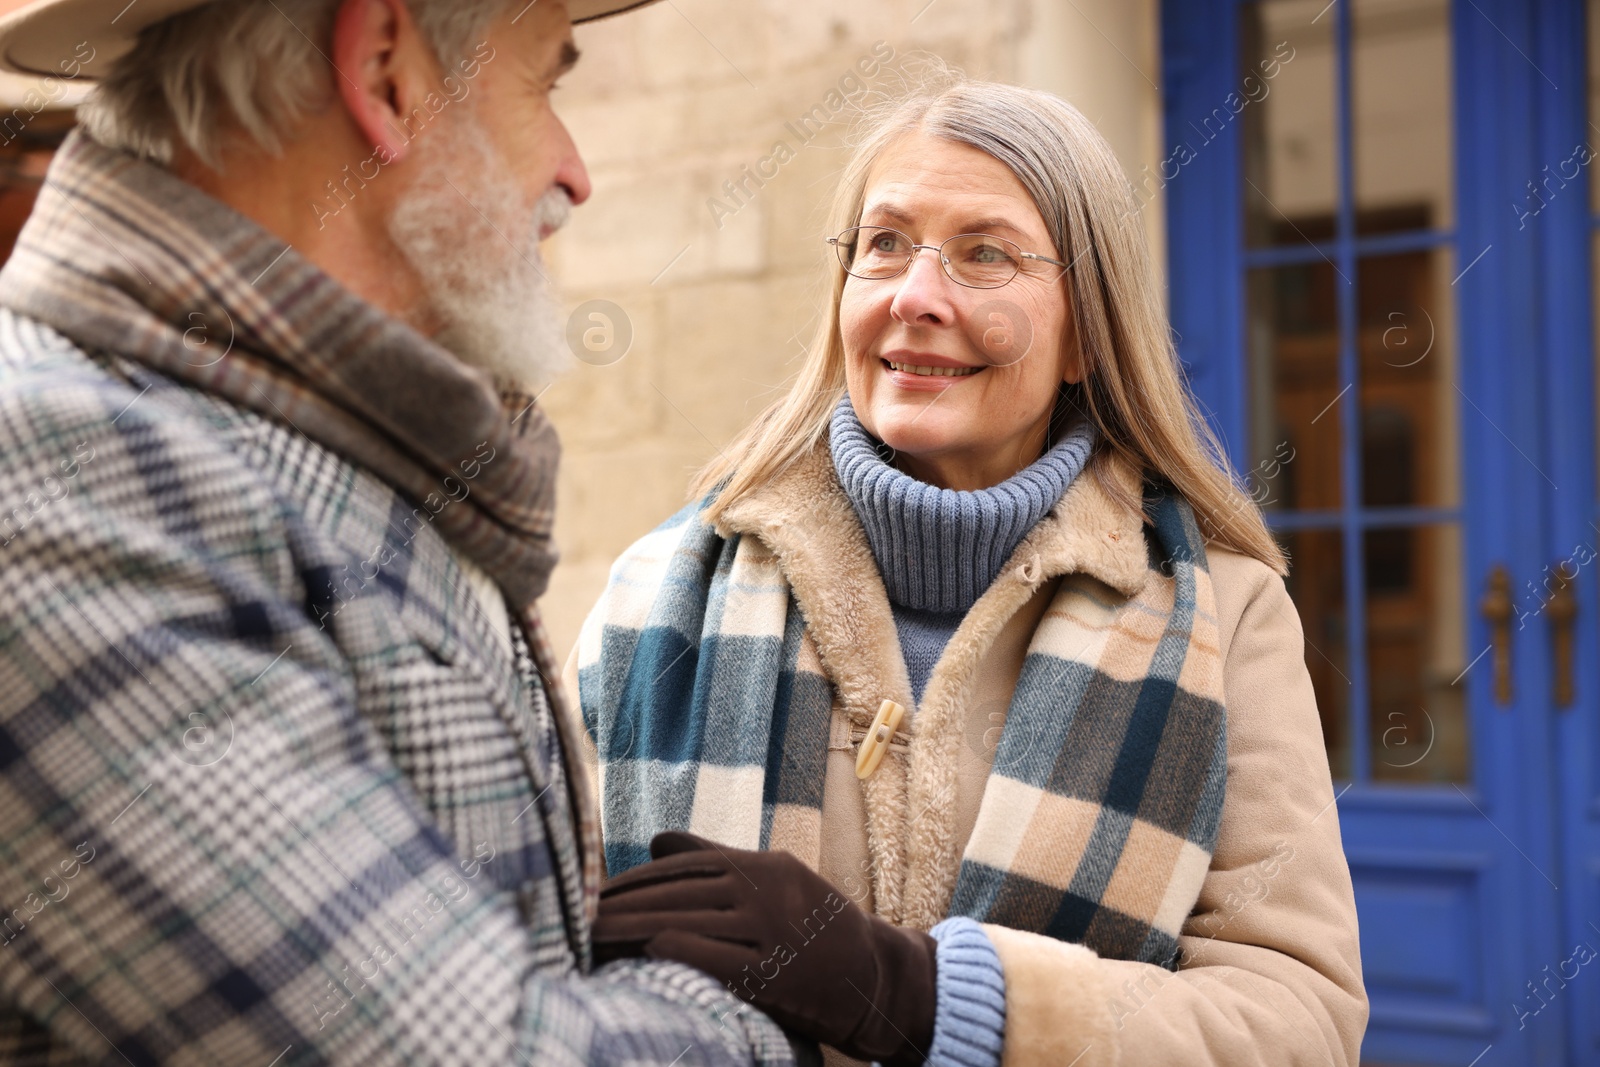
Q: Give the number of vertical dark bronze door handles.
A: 2